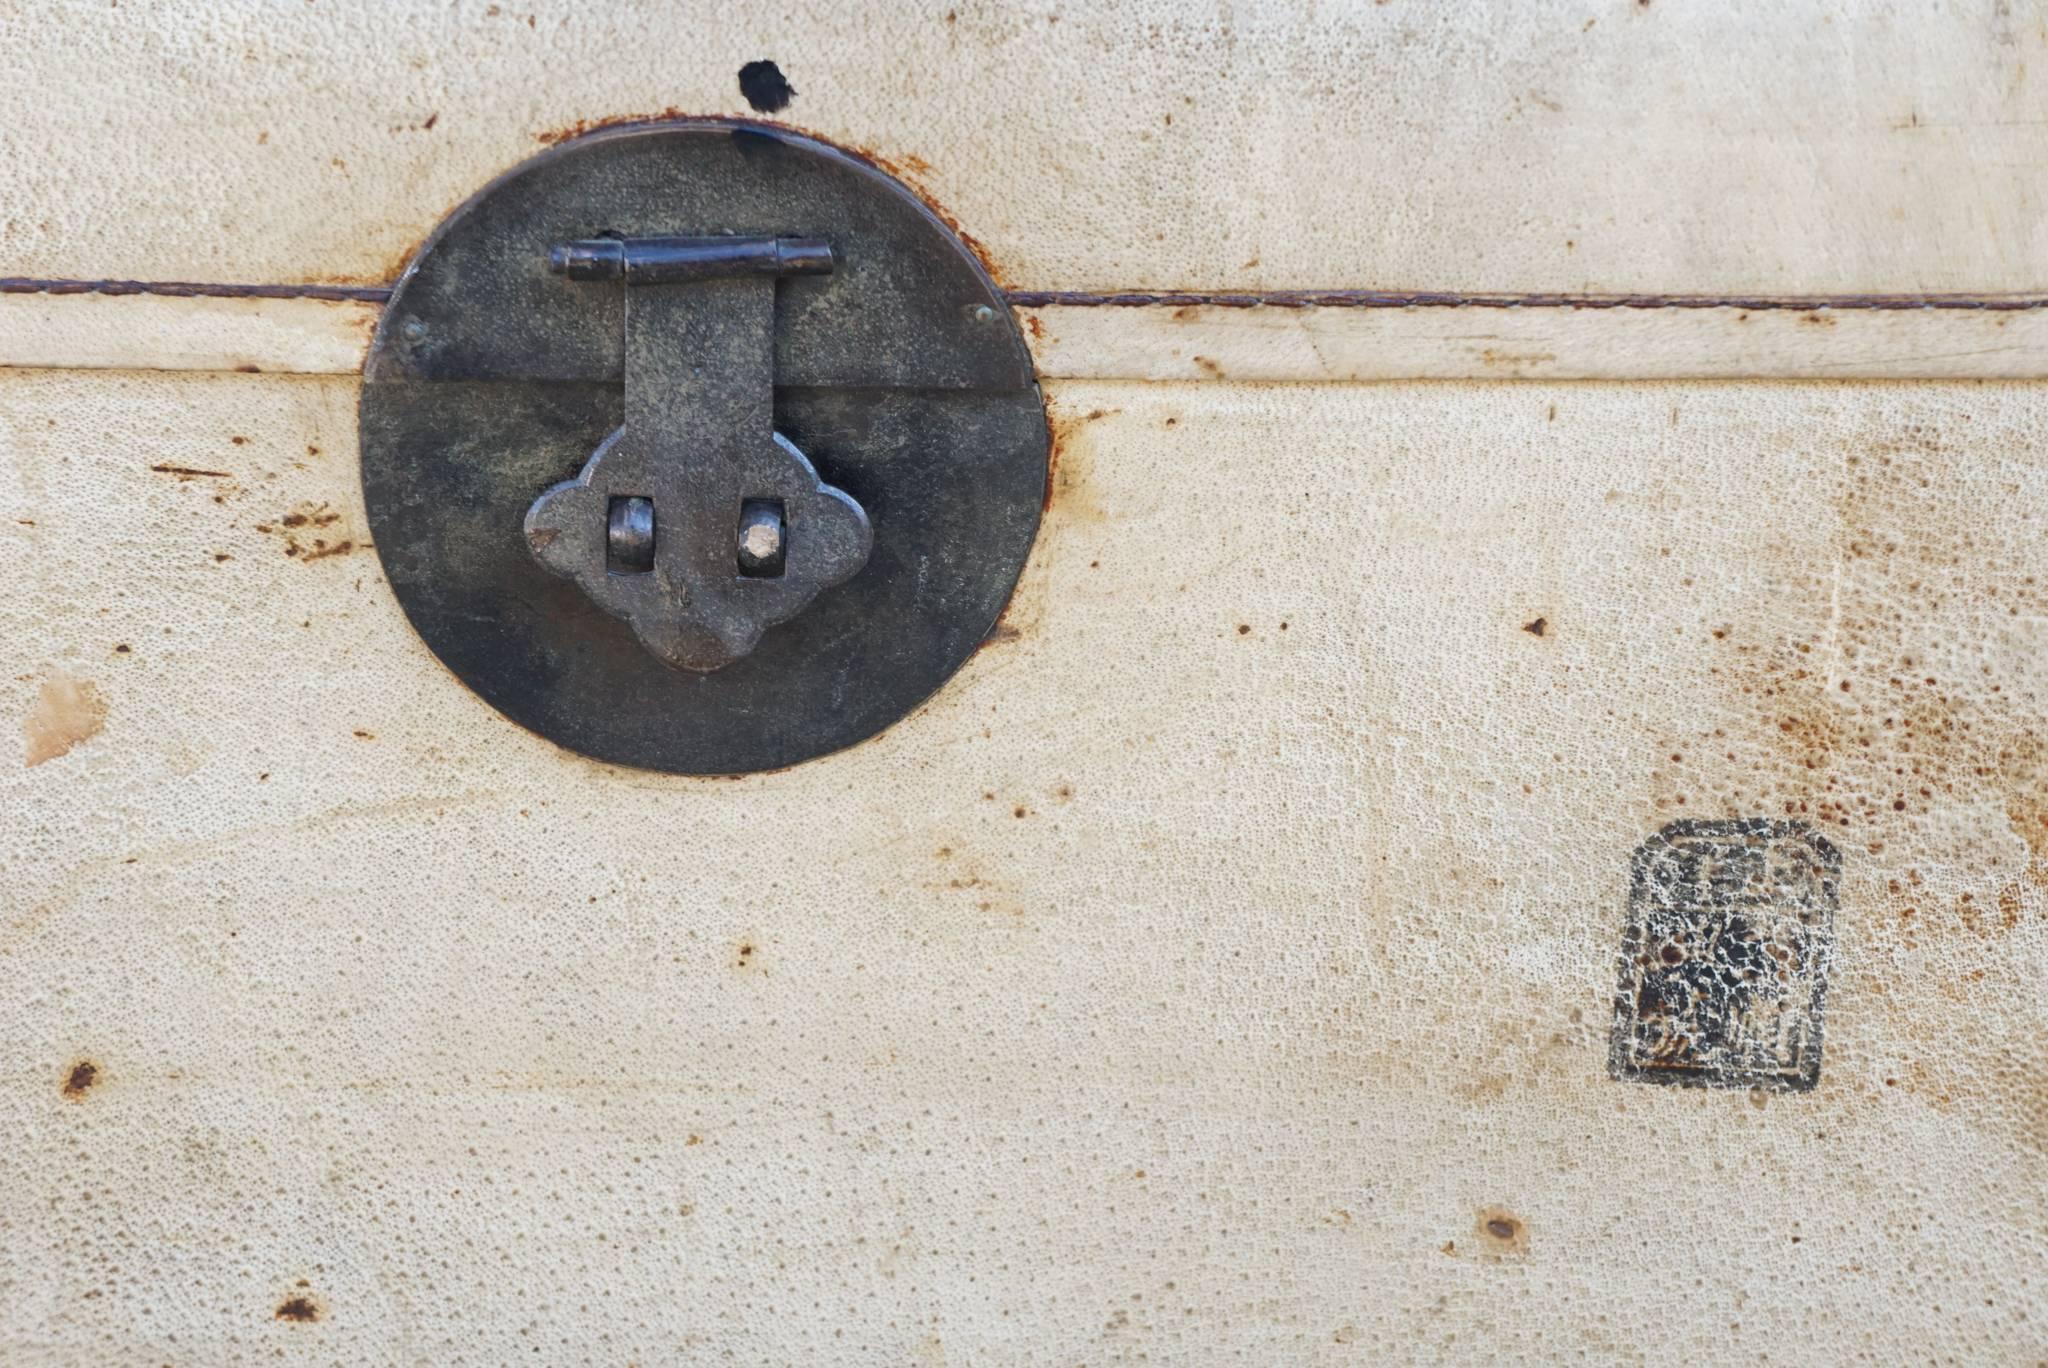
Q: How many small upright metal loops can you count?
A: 2